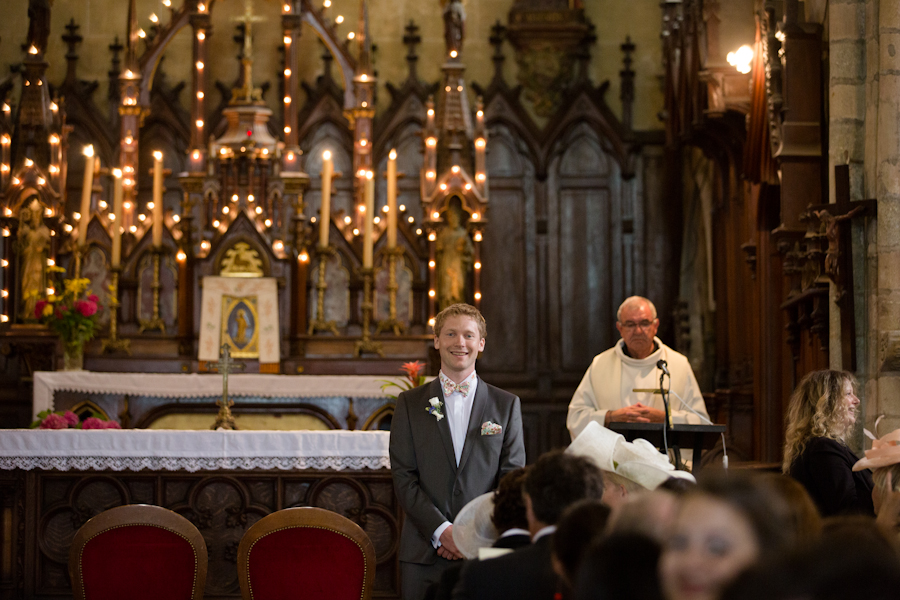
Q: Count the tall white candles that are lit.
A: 6